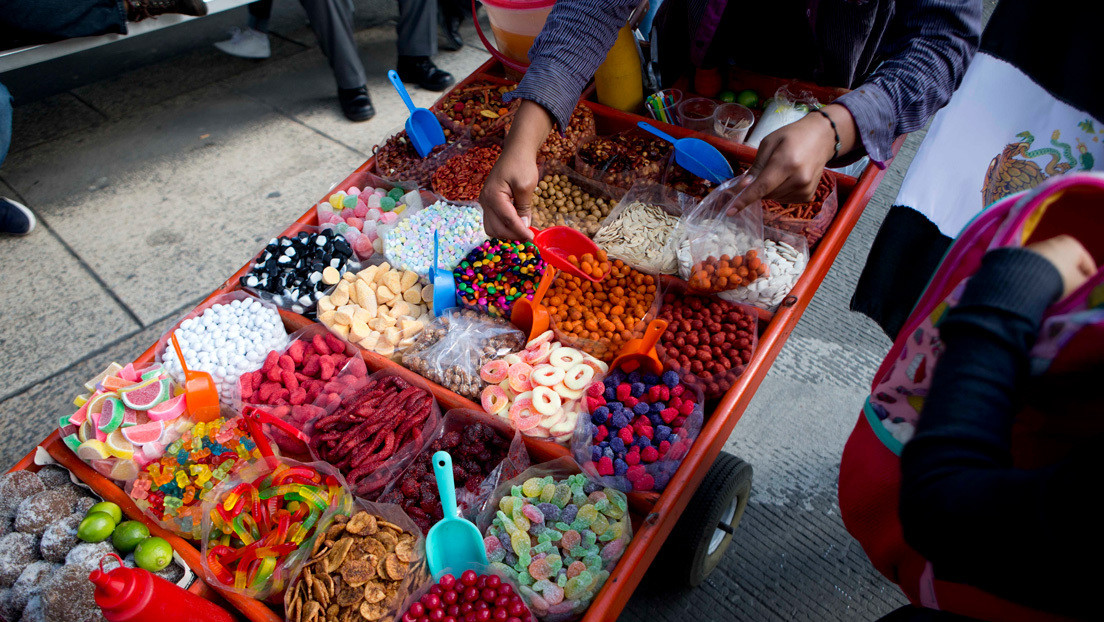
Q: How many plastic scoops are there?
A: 8